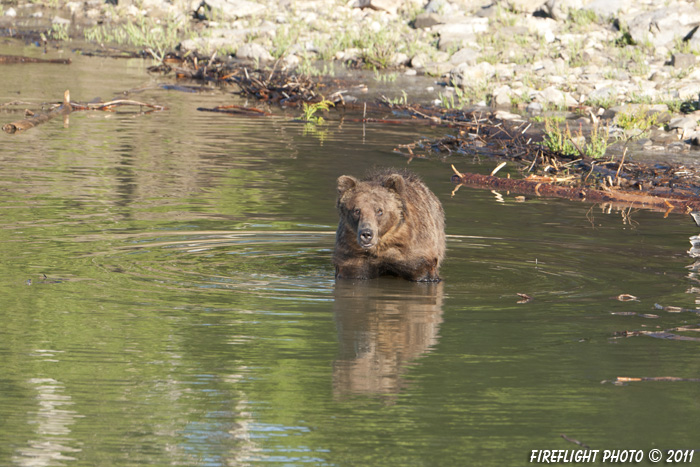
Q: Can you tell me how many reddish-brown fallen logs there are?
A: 1